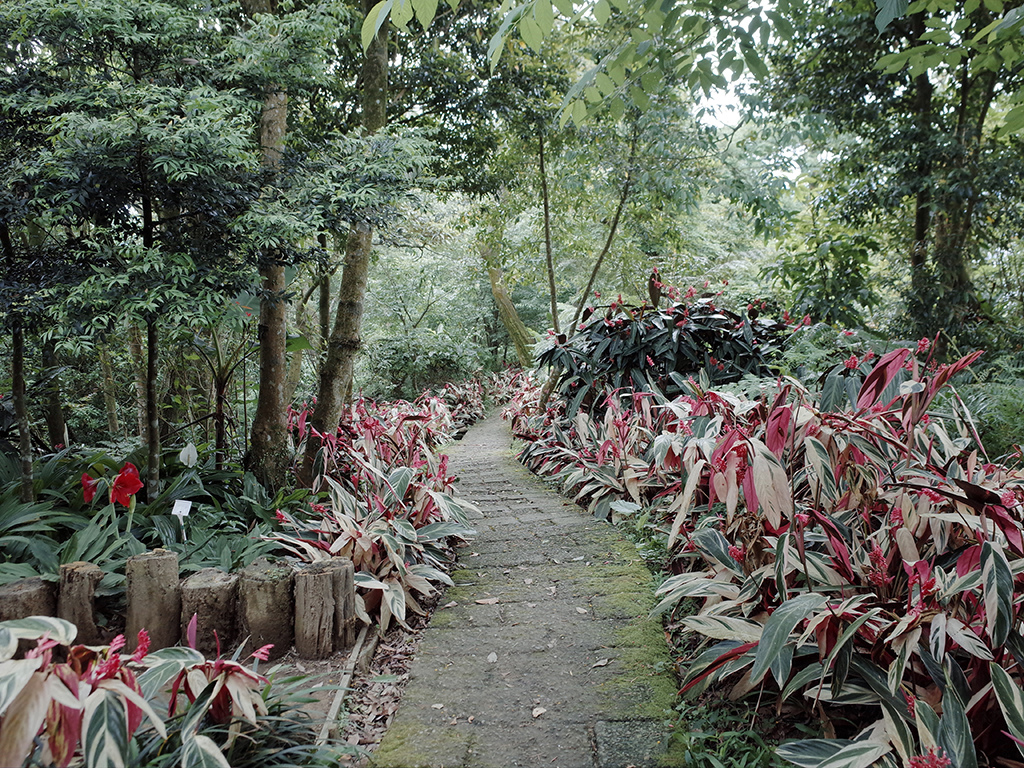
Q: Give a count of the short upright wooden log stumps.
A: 6